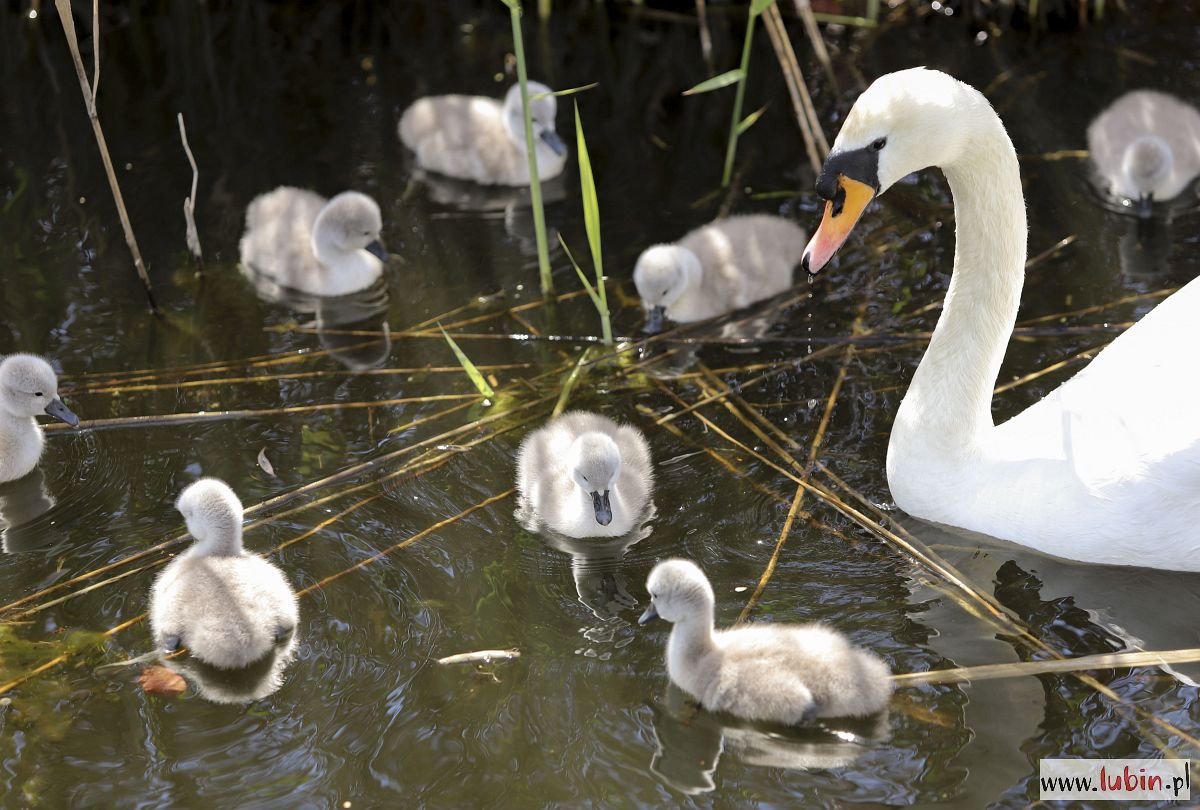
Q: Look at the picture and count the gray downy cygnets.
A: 8